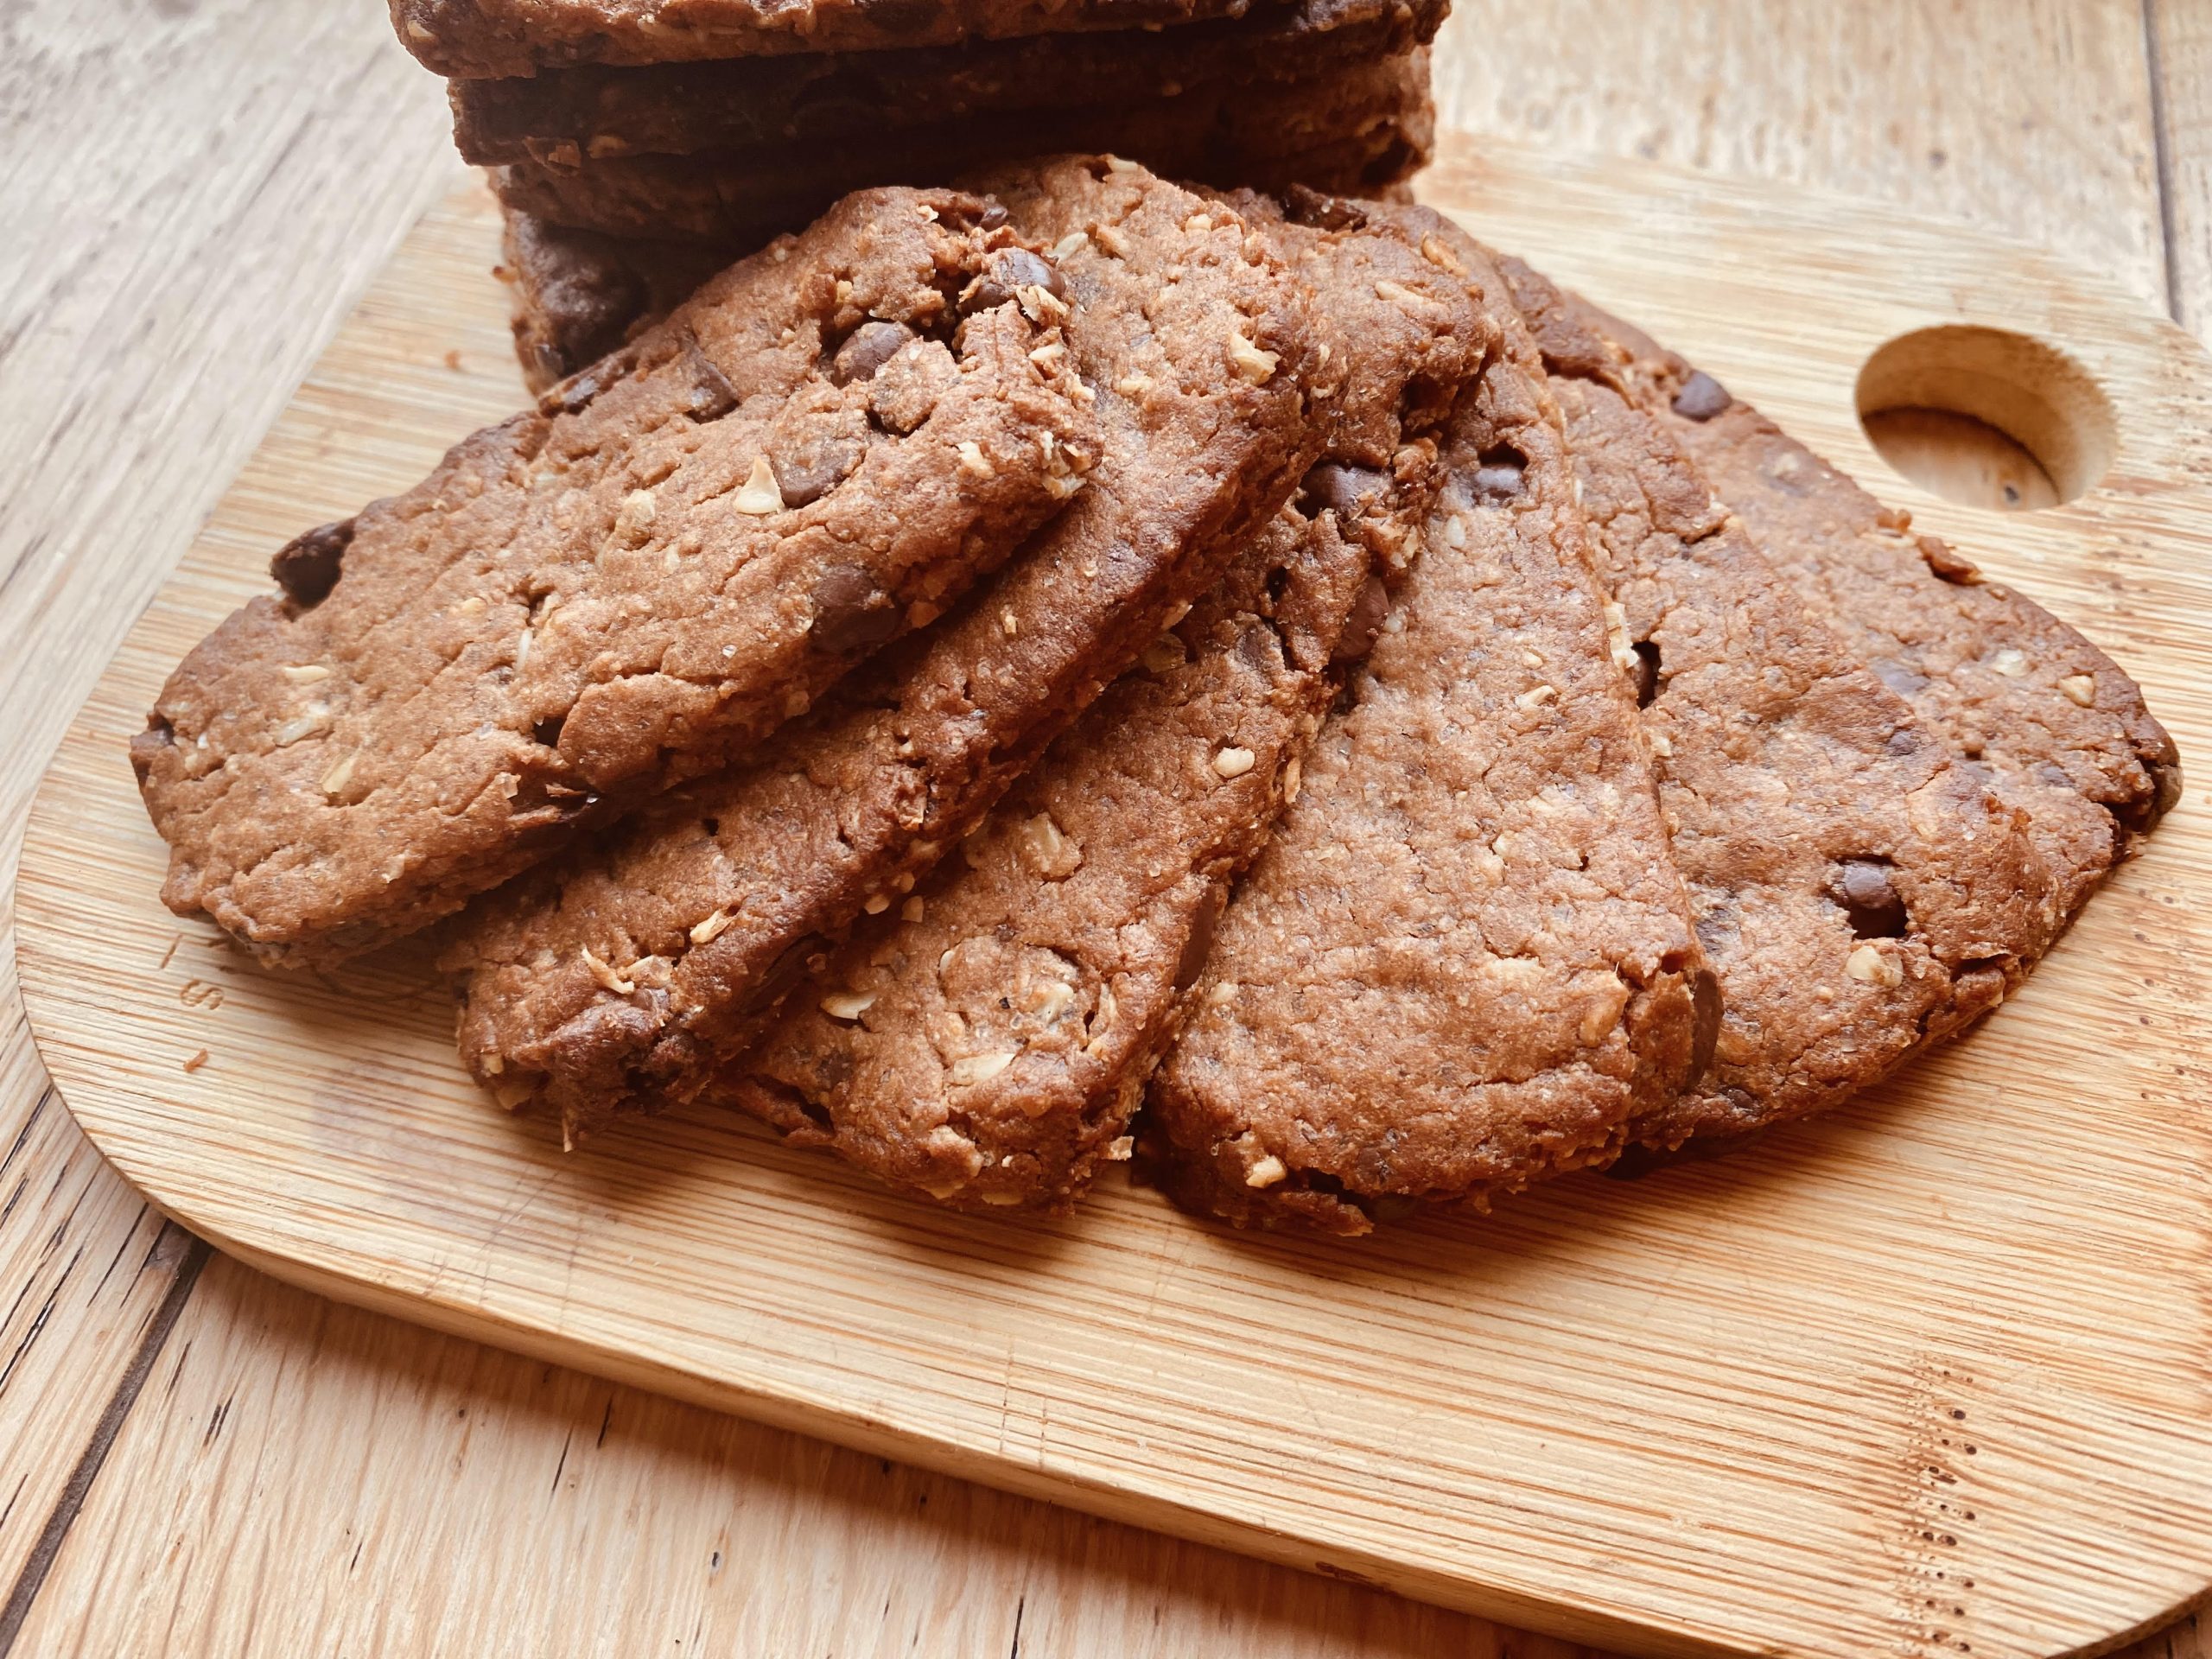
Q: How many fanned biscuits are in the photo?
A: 6